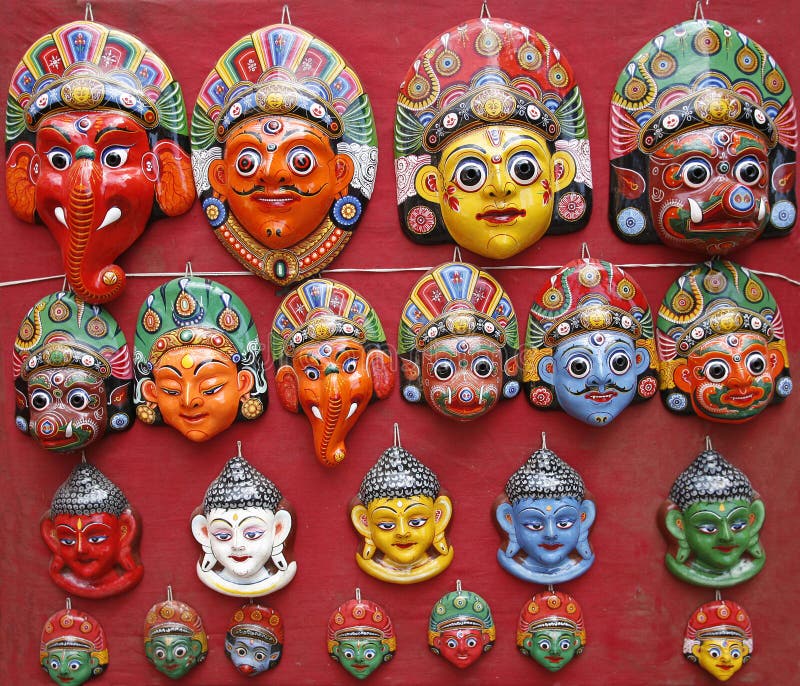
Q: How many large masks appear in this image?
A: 4